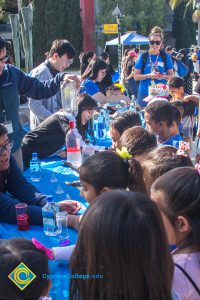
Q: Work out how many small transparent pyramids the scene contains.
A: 3